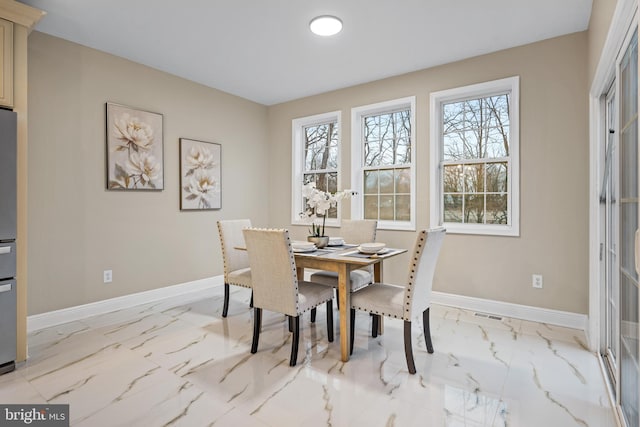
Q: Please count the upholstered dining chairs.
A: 4